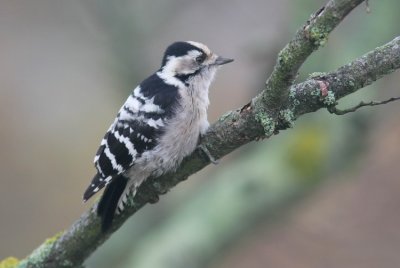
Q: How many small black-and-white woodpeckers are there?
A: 1